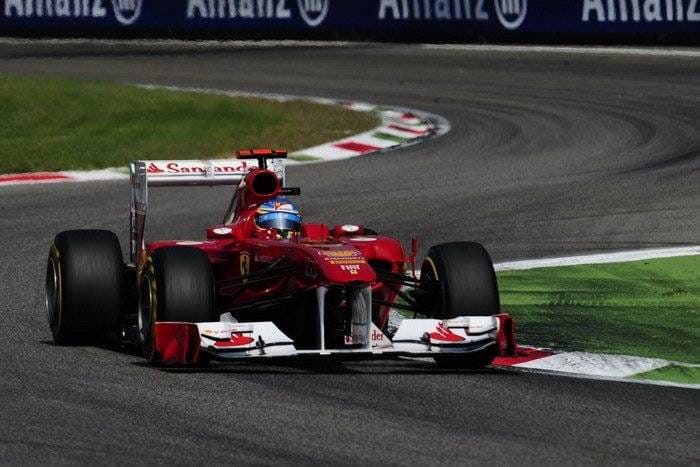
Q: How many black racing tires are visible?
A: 3